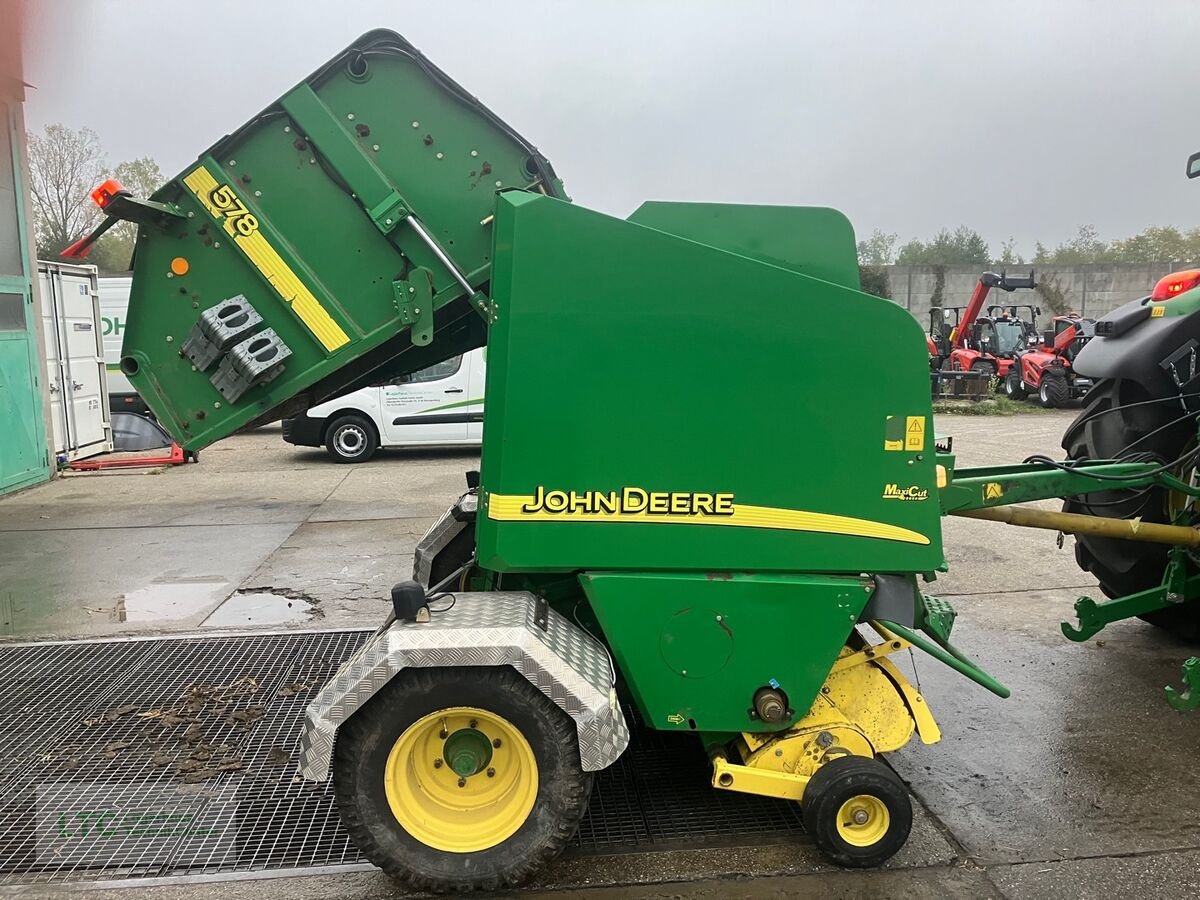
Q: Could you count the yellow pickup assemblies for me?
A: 1